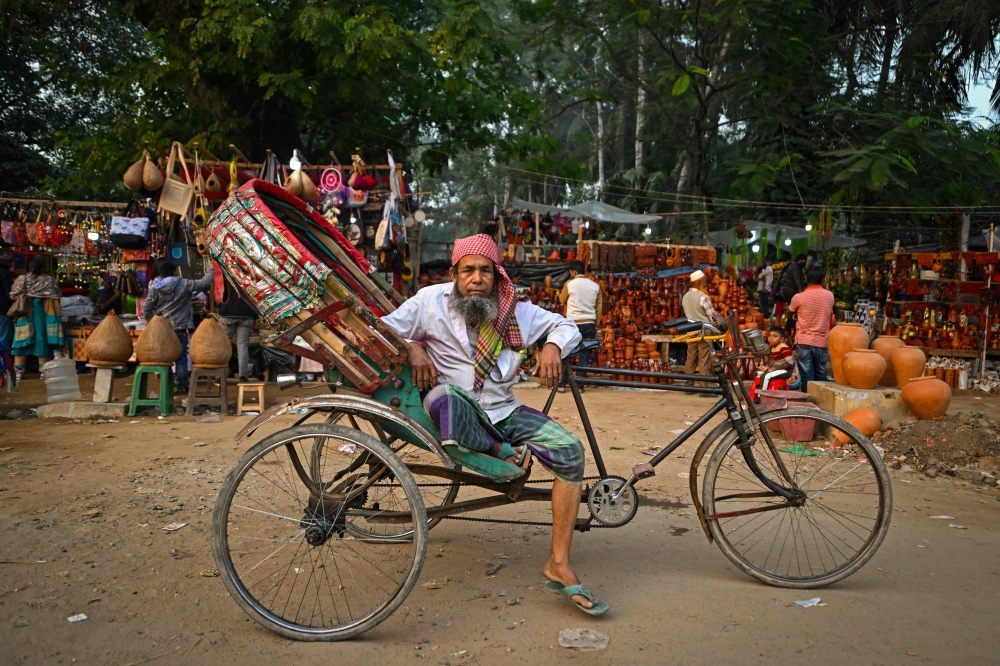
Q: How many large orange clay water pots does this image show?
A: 6